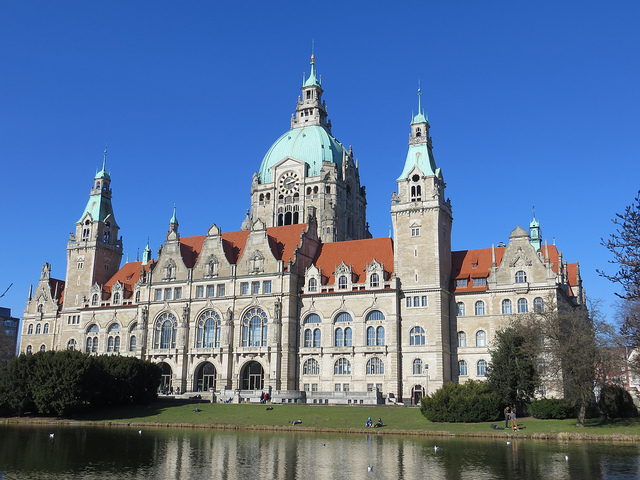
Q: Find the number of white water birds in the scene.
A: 6